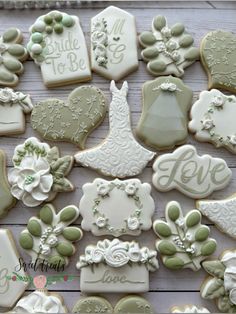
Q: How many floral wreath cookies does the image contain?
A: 2